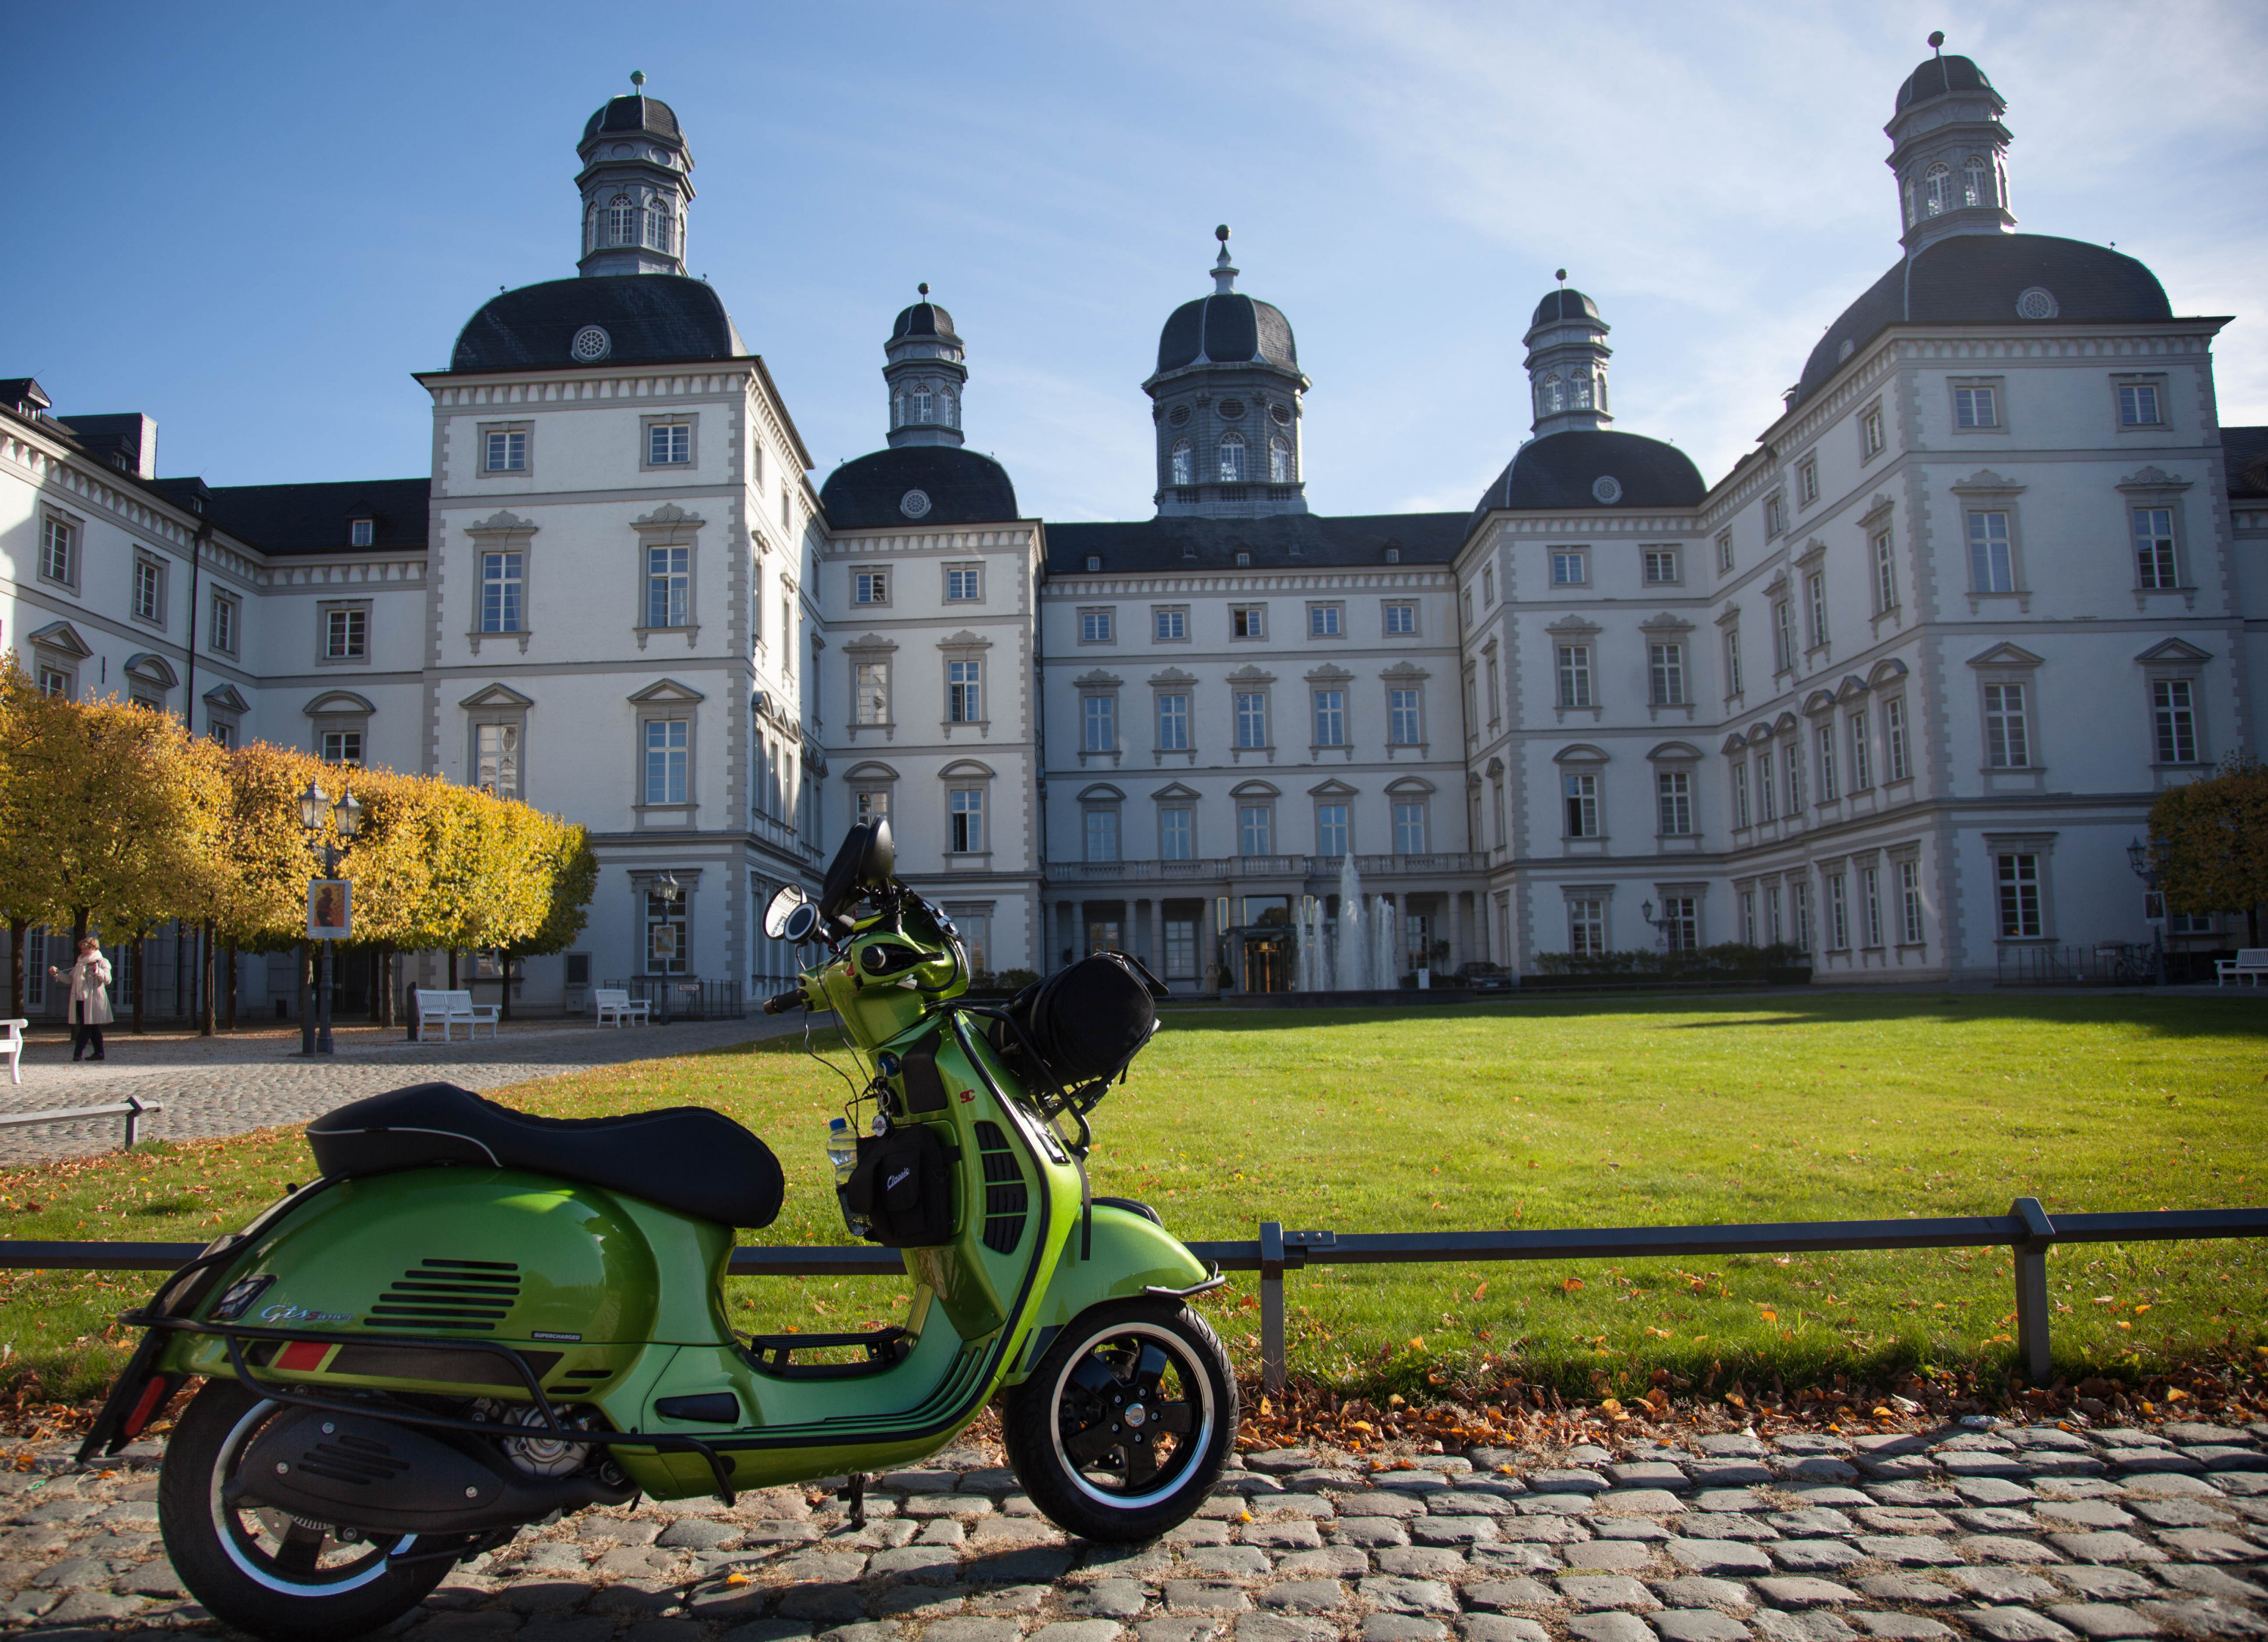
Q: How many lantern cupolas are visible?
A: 5